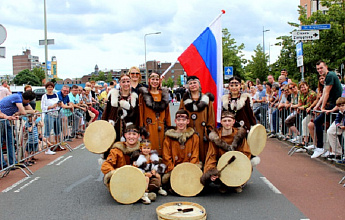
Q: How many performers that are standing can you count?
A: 4